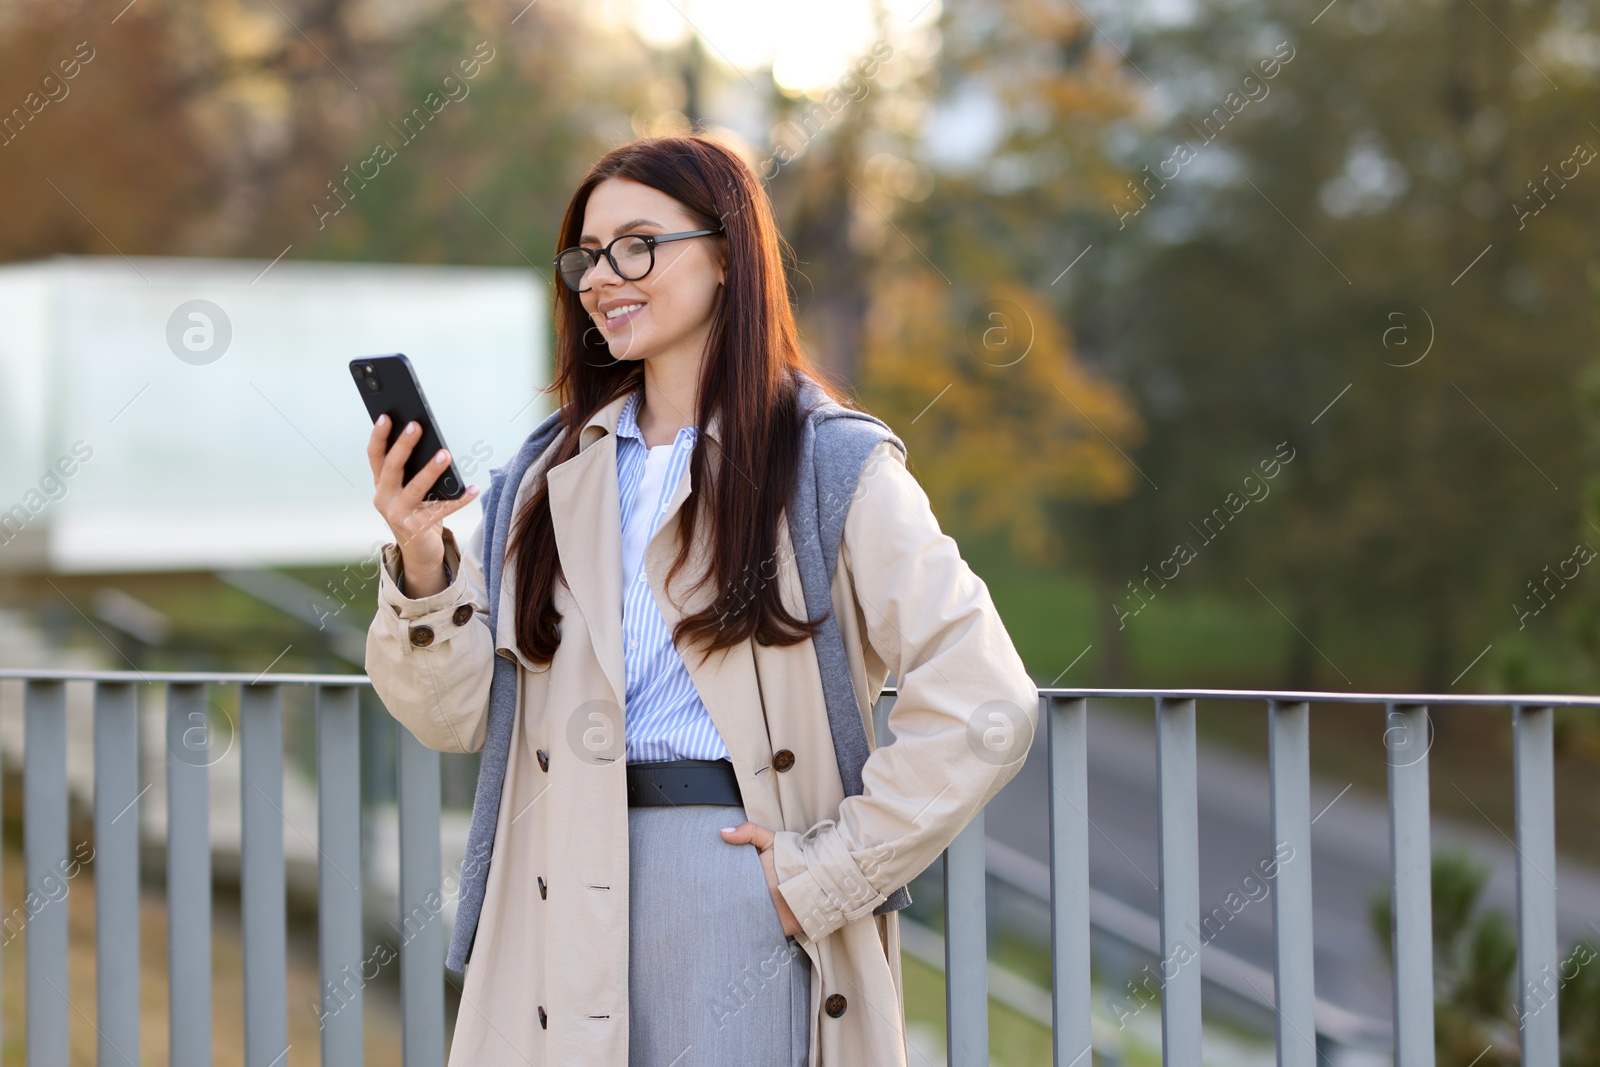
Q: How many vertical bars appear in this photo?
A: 12